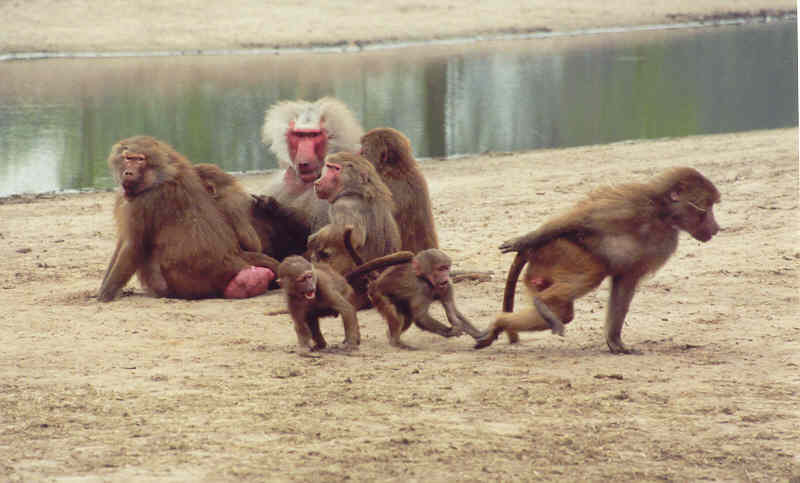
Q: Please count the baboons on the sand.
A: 8